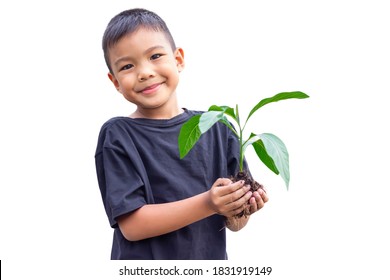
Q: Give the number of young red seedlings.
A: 0